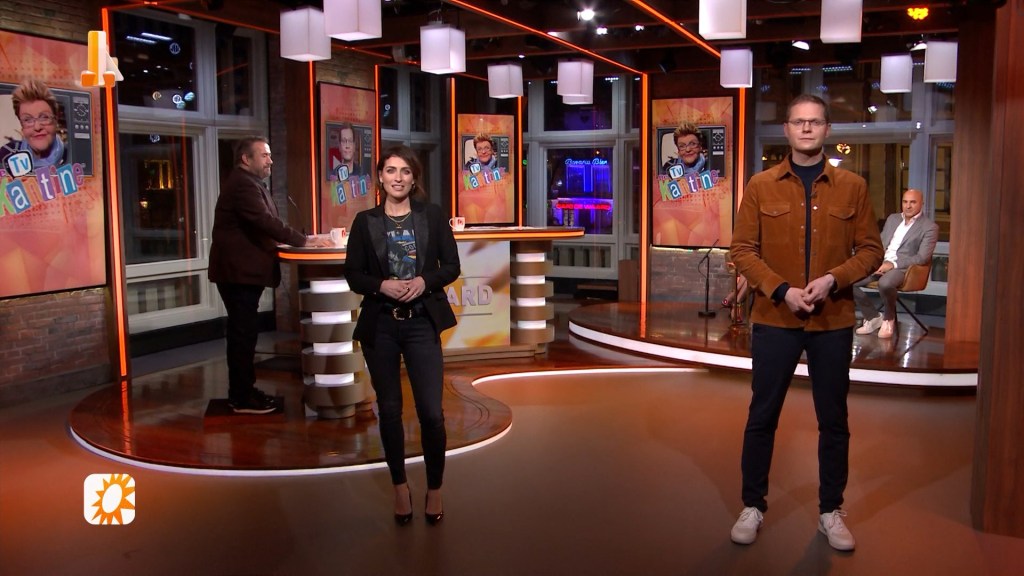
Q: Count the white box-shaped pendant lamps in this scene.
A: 11